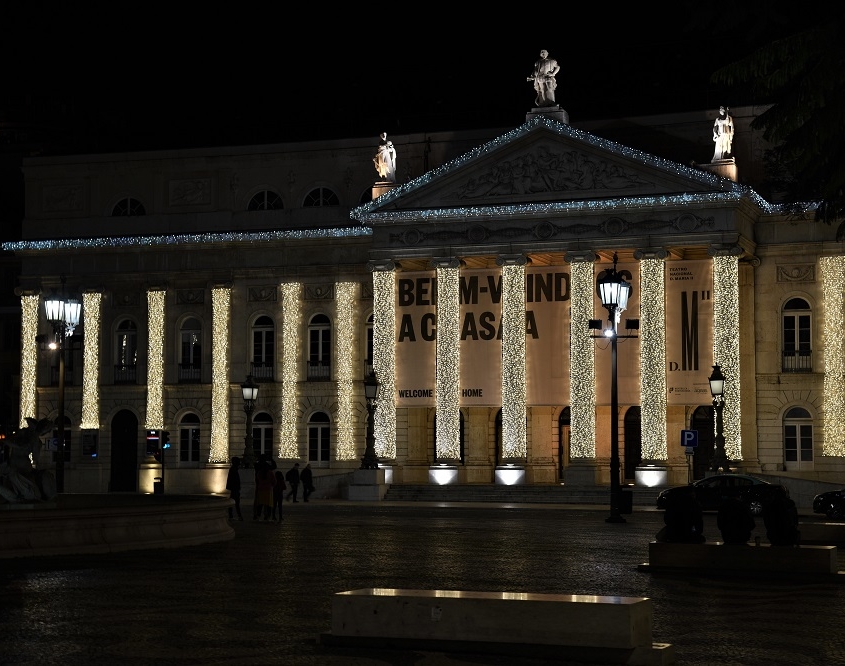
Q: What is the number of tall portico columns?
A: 6